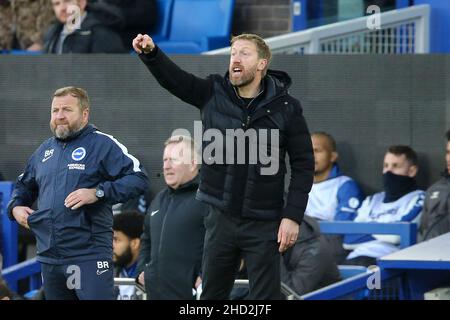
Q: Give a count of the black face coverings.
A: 1